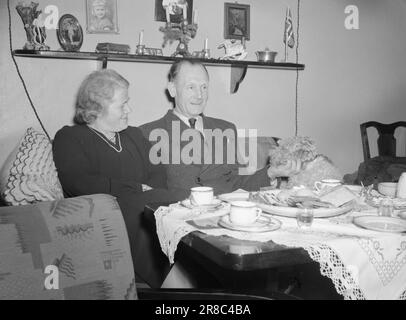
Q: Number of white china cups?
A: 3